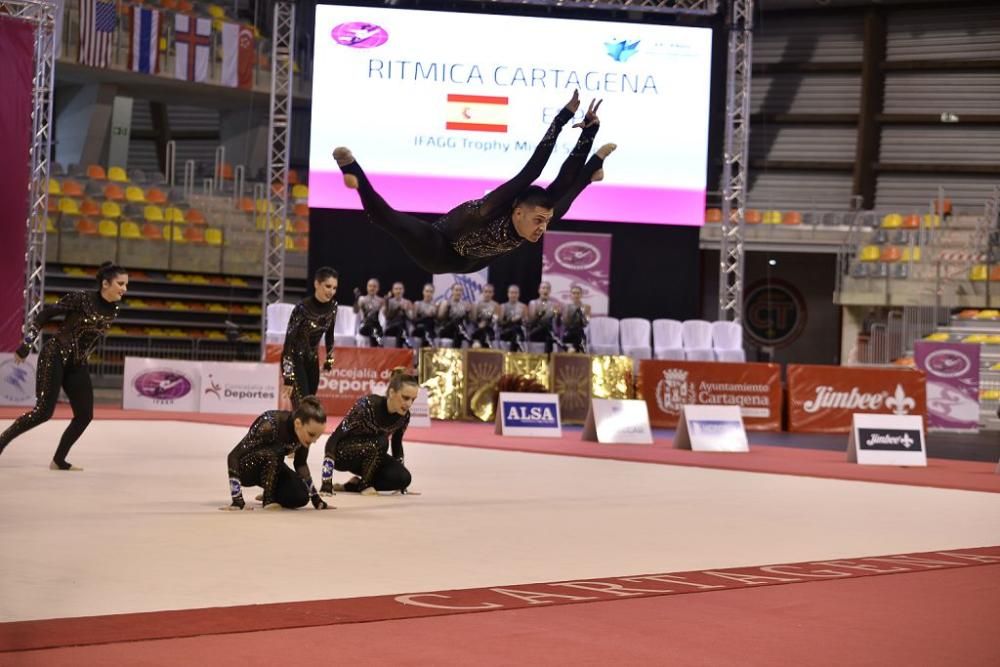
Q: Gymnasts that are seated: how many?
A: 8